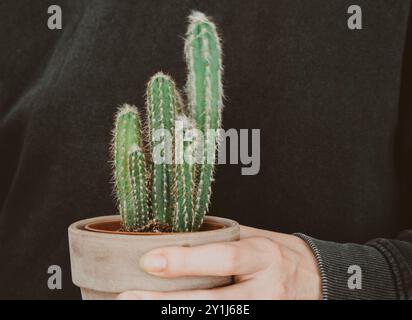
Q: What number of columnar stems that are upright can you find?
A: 5